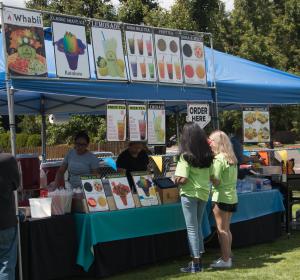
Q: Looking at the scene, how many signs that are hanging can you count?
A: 11